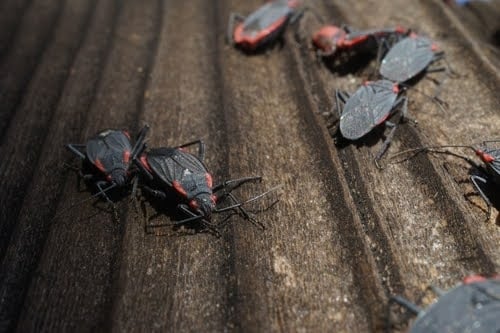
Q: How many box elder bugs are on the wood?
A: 8